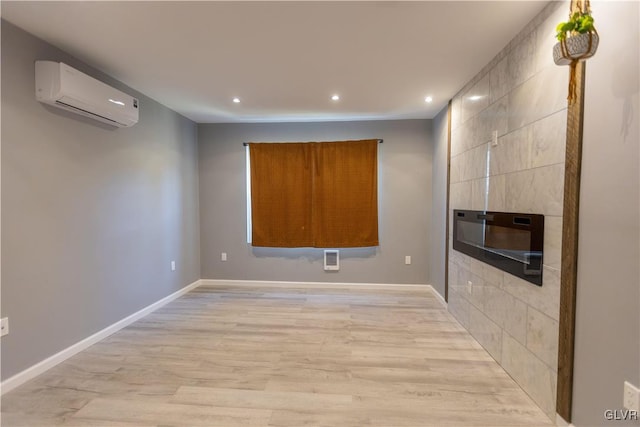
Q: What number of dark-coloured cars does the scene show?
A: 0